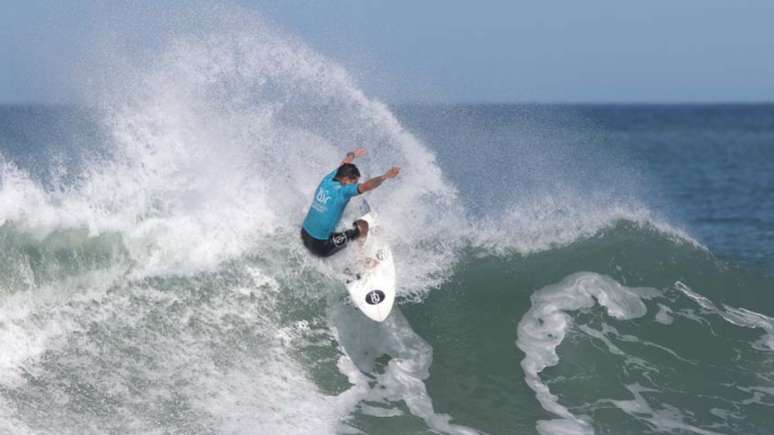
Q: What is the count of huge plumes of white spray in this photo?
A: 1